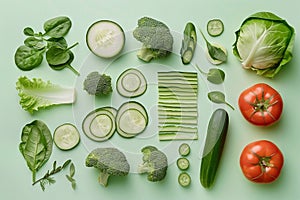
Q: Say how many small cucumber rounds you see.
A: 4